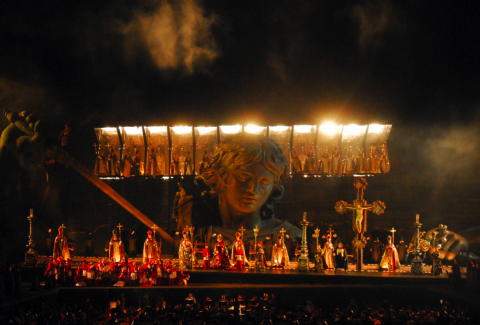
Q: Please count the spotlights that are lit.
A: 12